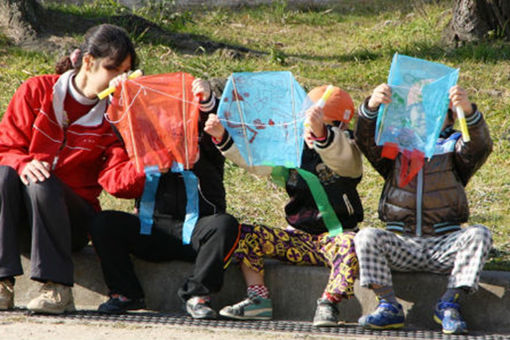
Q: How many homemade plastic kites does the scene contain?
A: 3